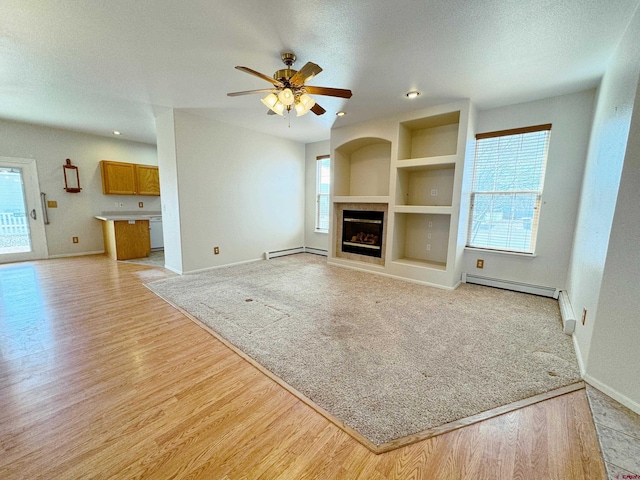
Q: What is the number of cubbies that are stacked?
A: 3